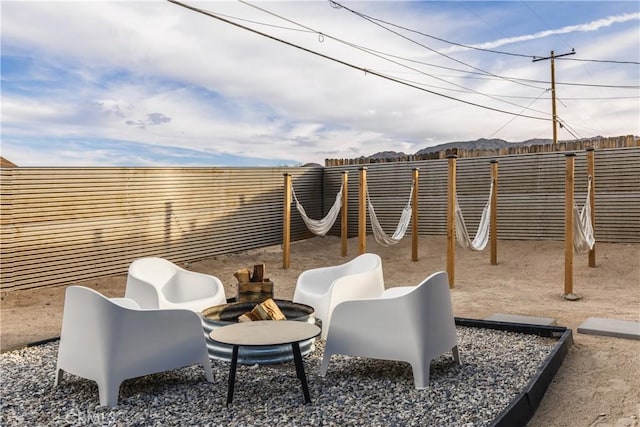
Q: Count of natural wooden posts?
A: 8